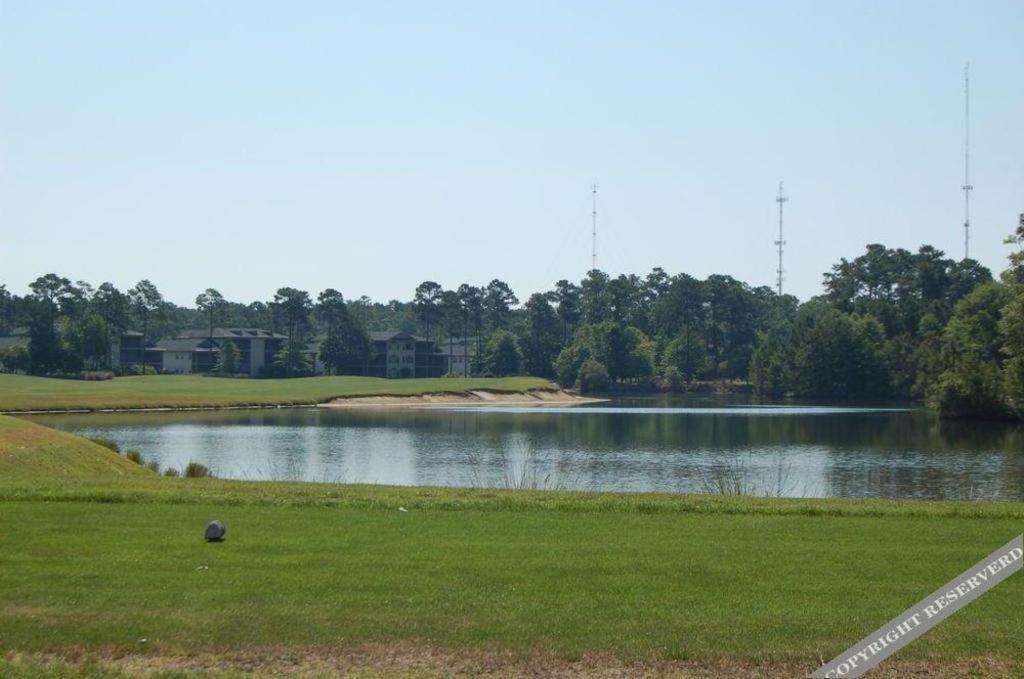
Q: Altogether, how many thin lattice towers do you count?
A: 3